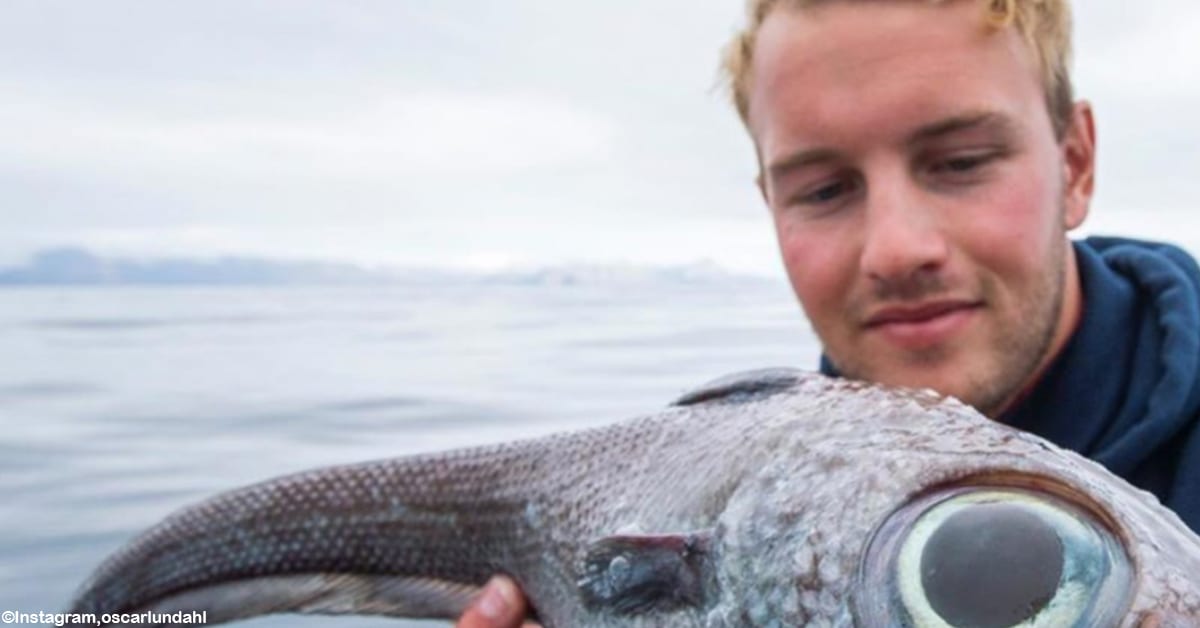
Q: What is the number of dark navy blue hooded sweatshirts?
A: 1